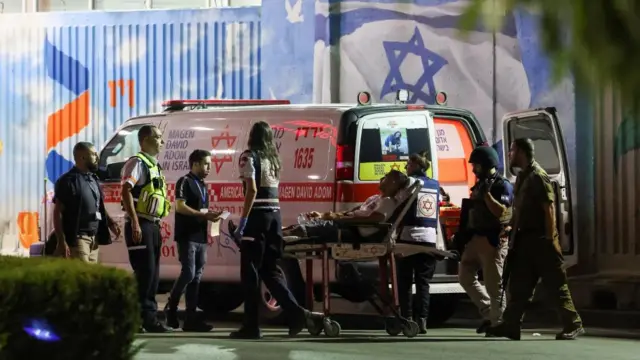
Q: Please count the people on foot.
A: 7